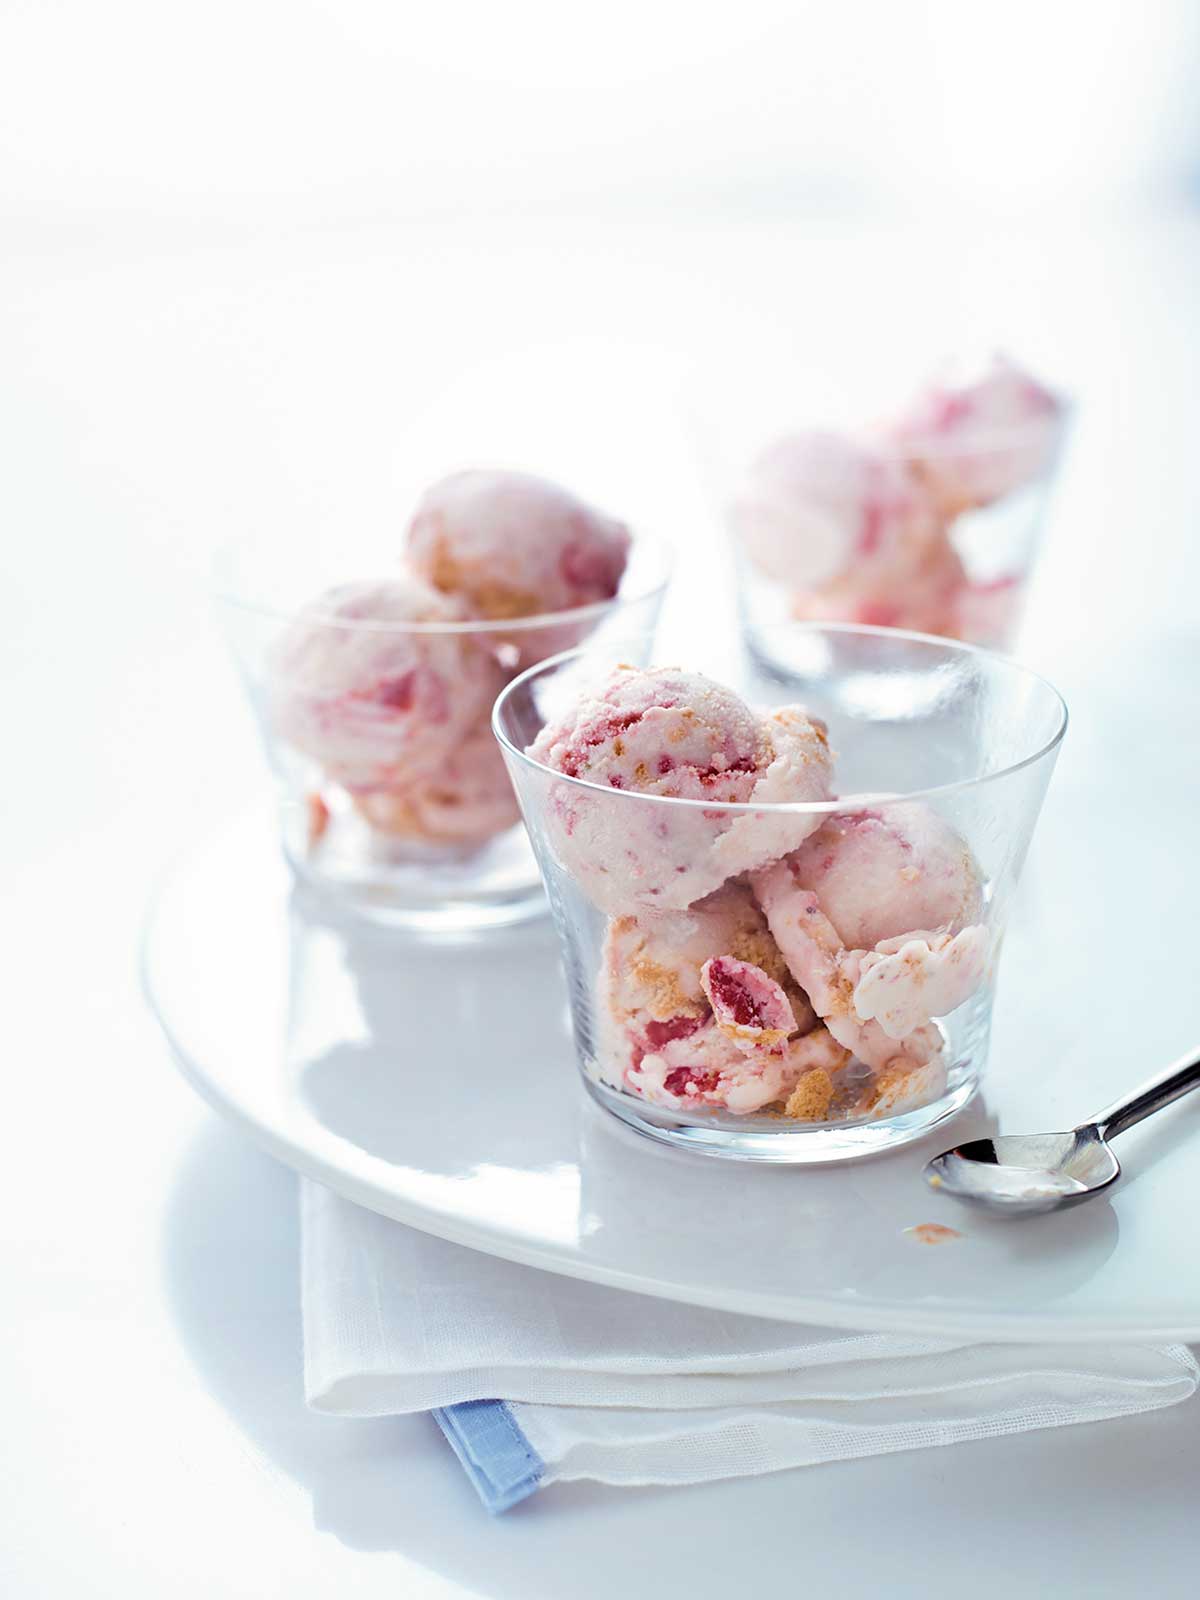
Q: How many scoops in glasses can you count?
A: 9